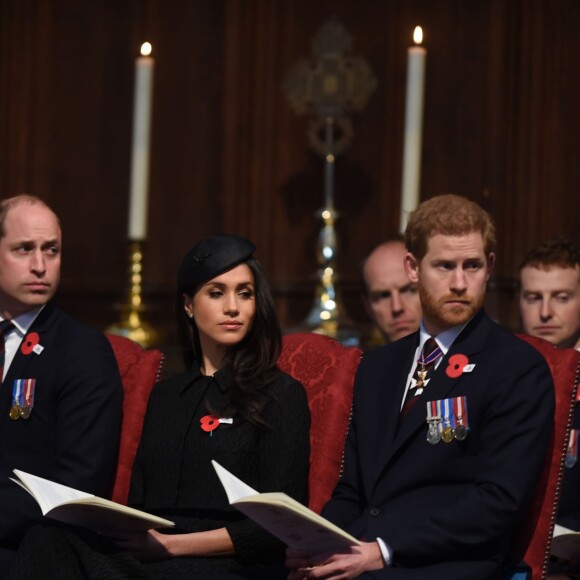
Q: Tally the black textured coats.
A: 1